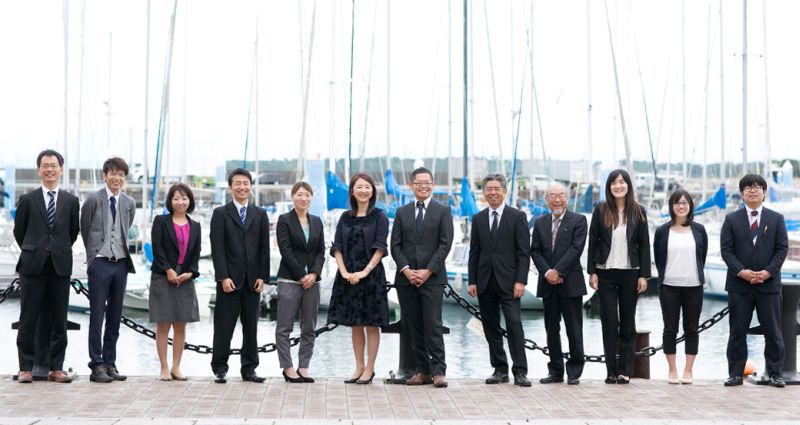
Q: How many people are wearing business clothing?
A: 12